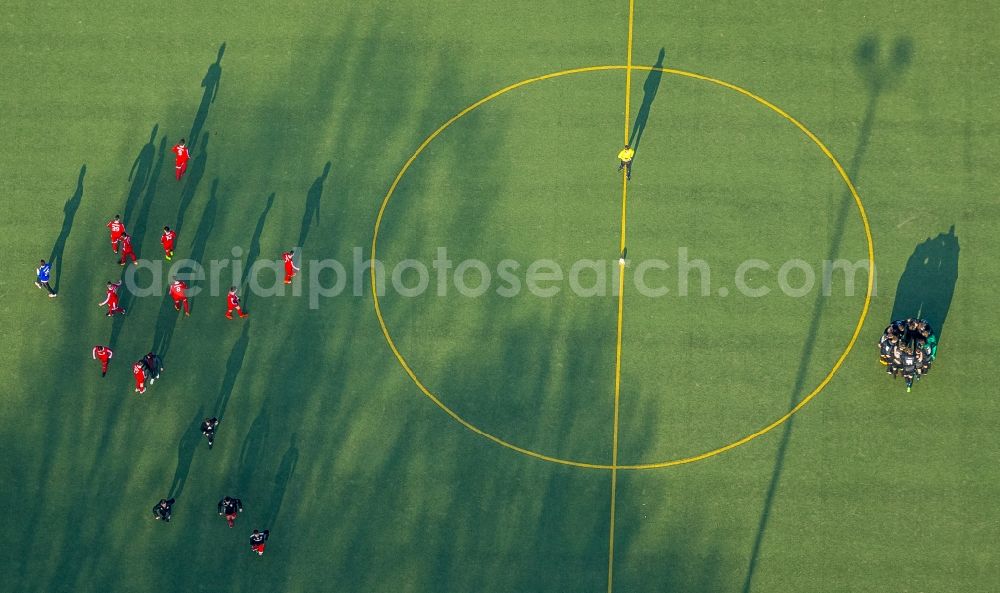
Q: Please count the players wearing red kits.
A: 10